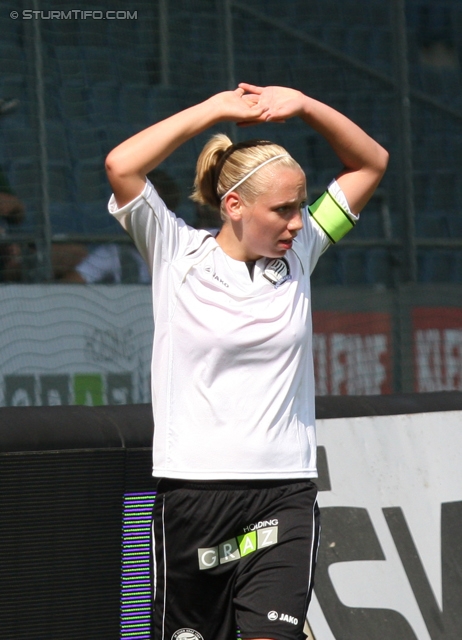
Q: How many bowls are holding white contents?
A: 0